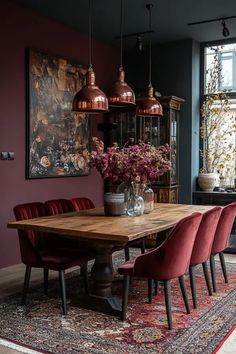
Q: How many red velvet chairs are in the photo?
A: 6